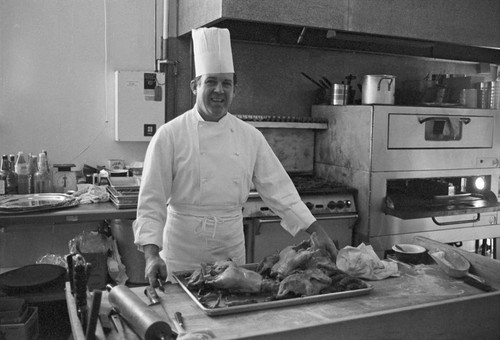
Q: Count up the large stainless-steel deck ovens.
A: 2